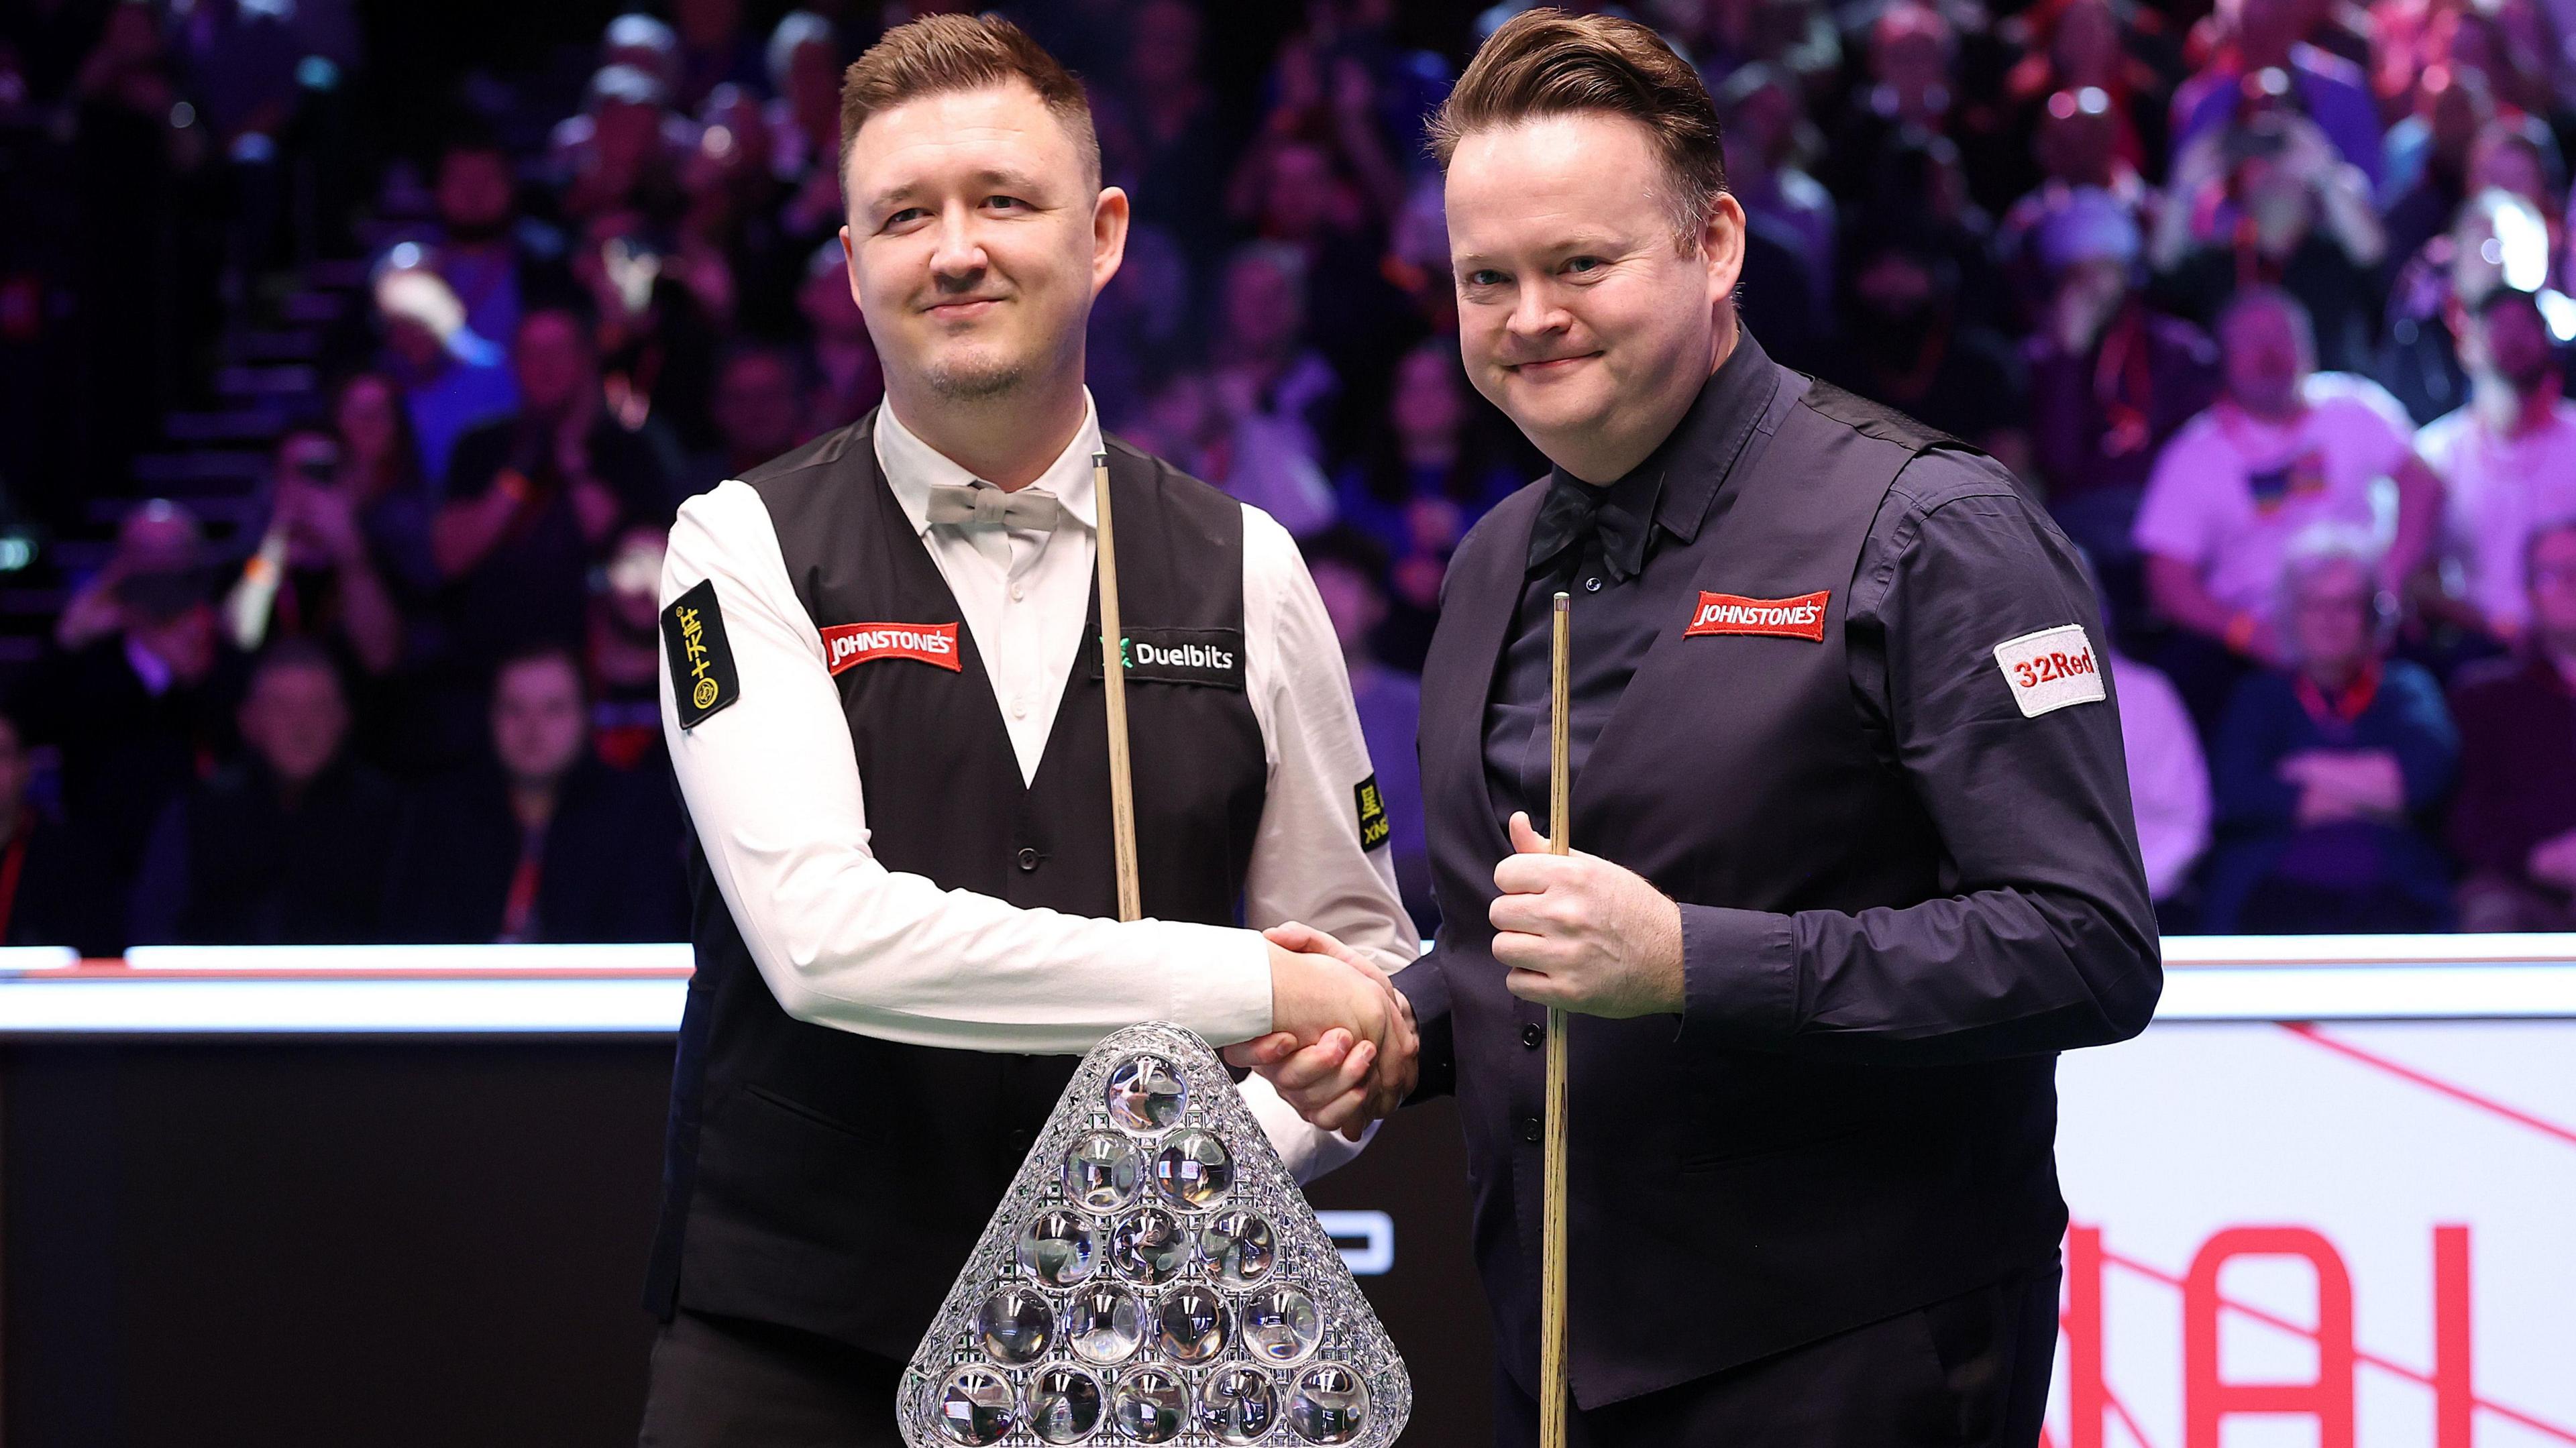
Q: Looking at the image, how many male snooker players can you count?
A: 2